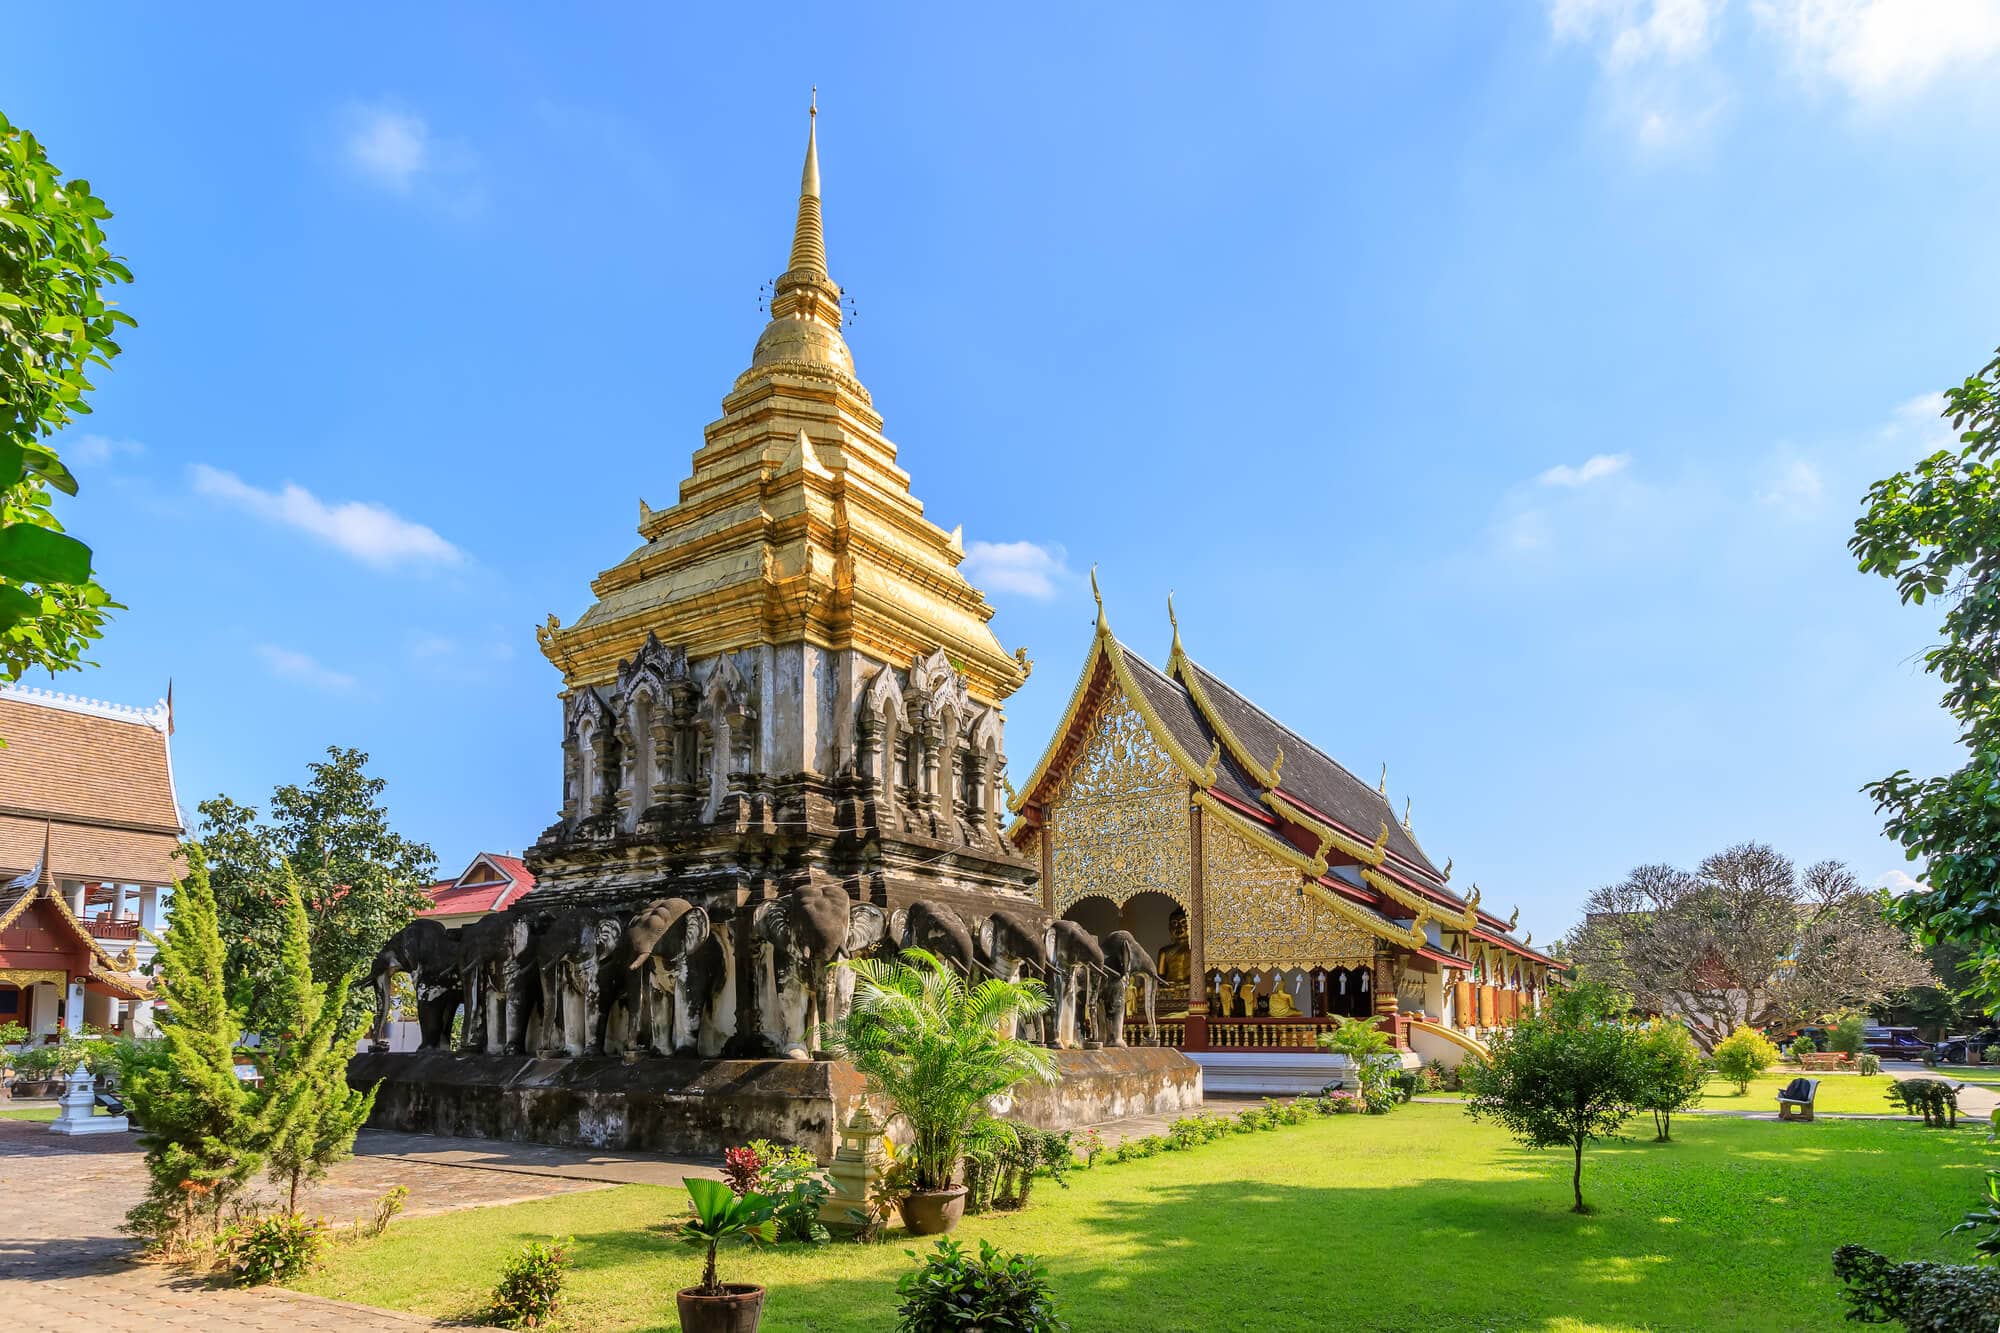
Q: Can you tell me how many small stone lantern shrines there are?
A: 2